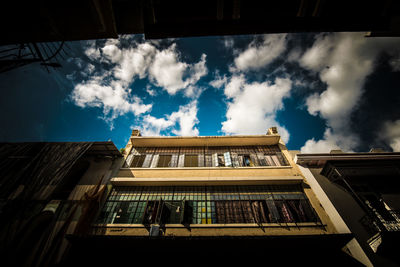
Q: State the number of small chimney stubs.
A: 2